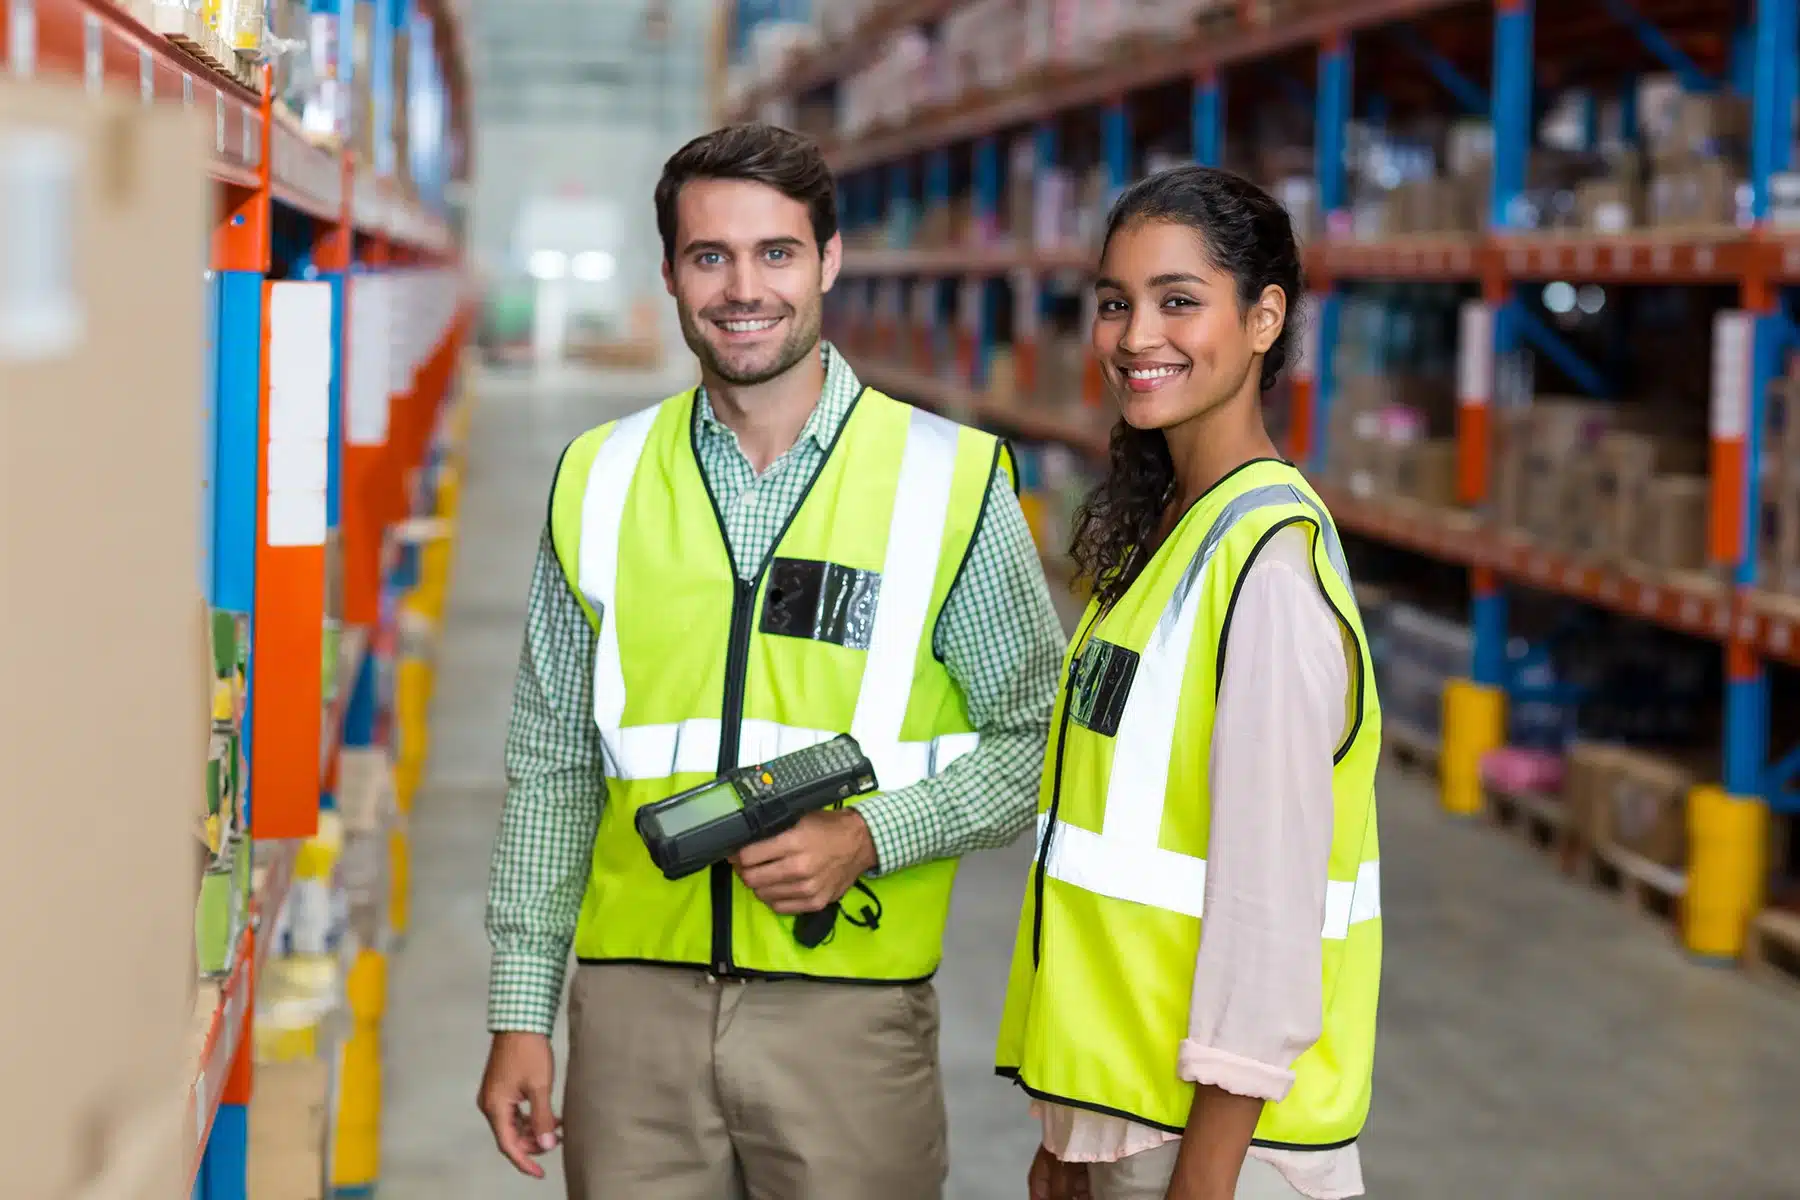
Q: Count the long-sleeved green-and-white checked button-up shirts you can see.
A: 1